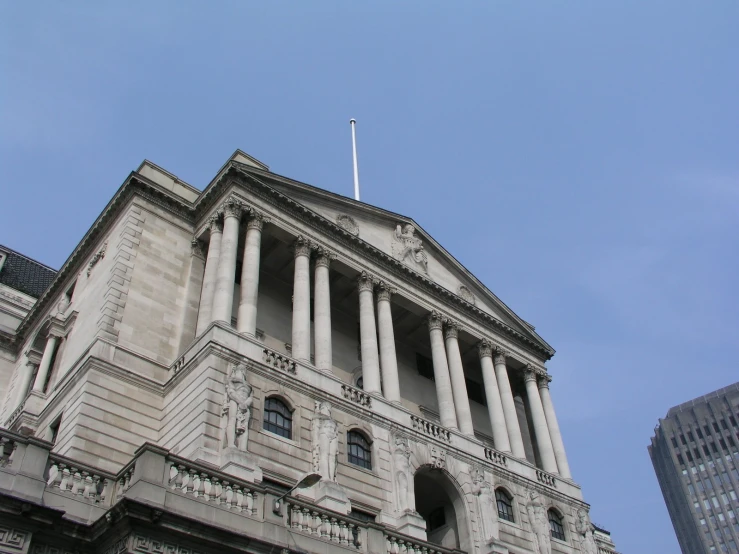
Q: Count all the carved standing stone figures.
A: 6